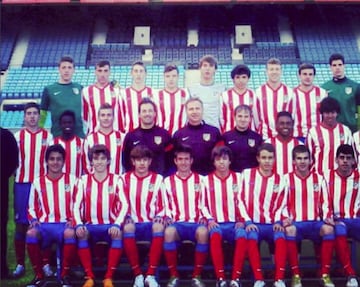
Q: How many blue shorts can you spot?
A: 9